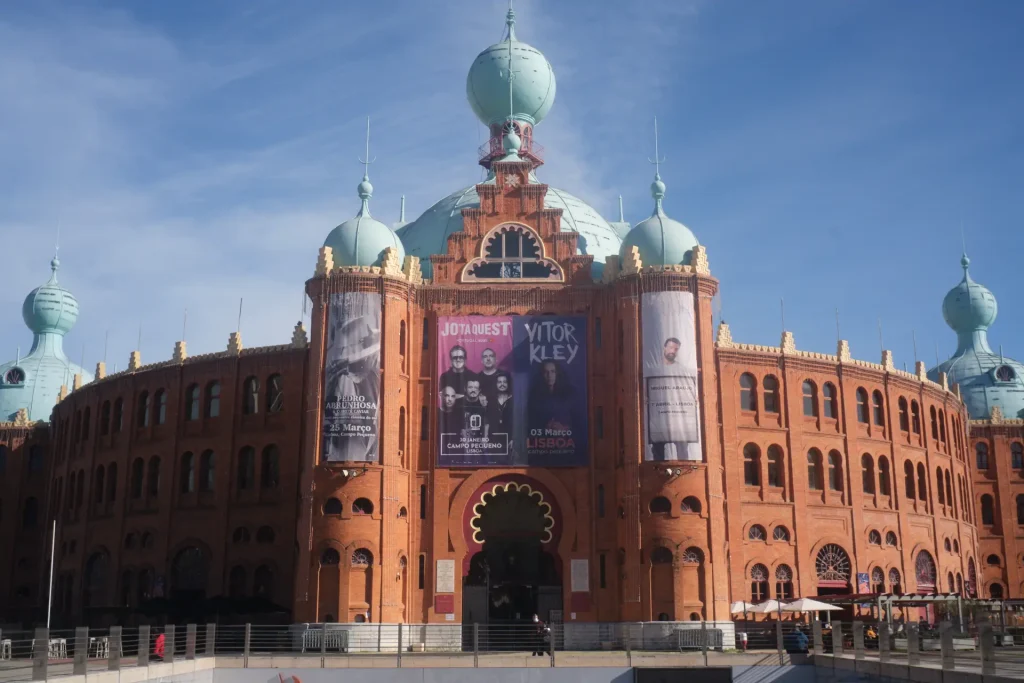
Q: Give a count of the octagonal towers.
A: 2